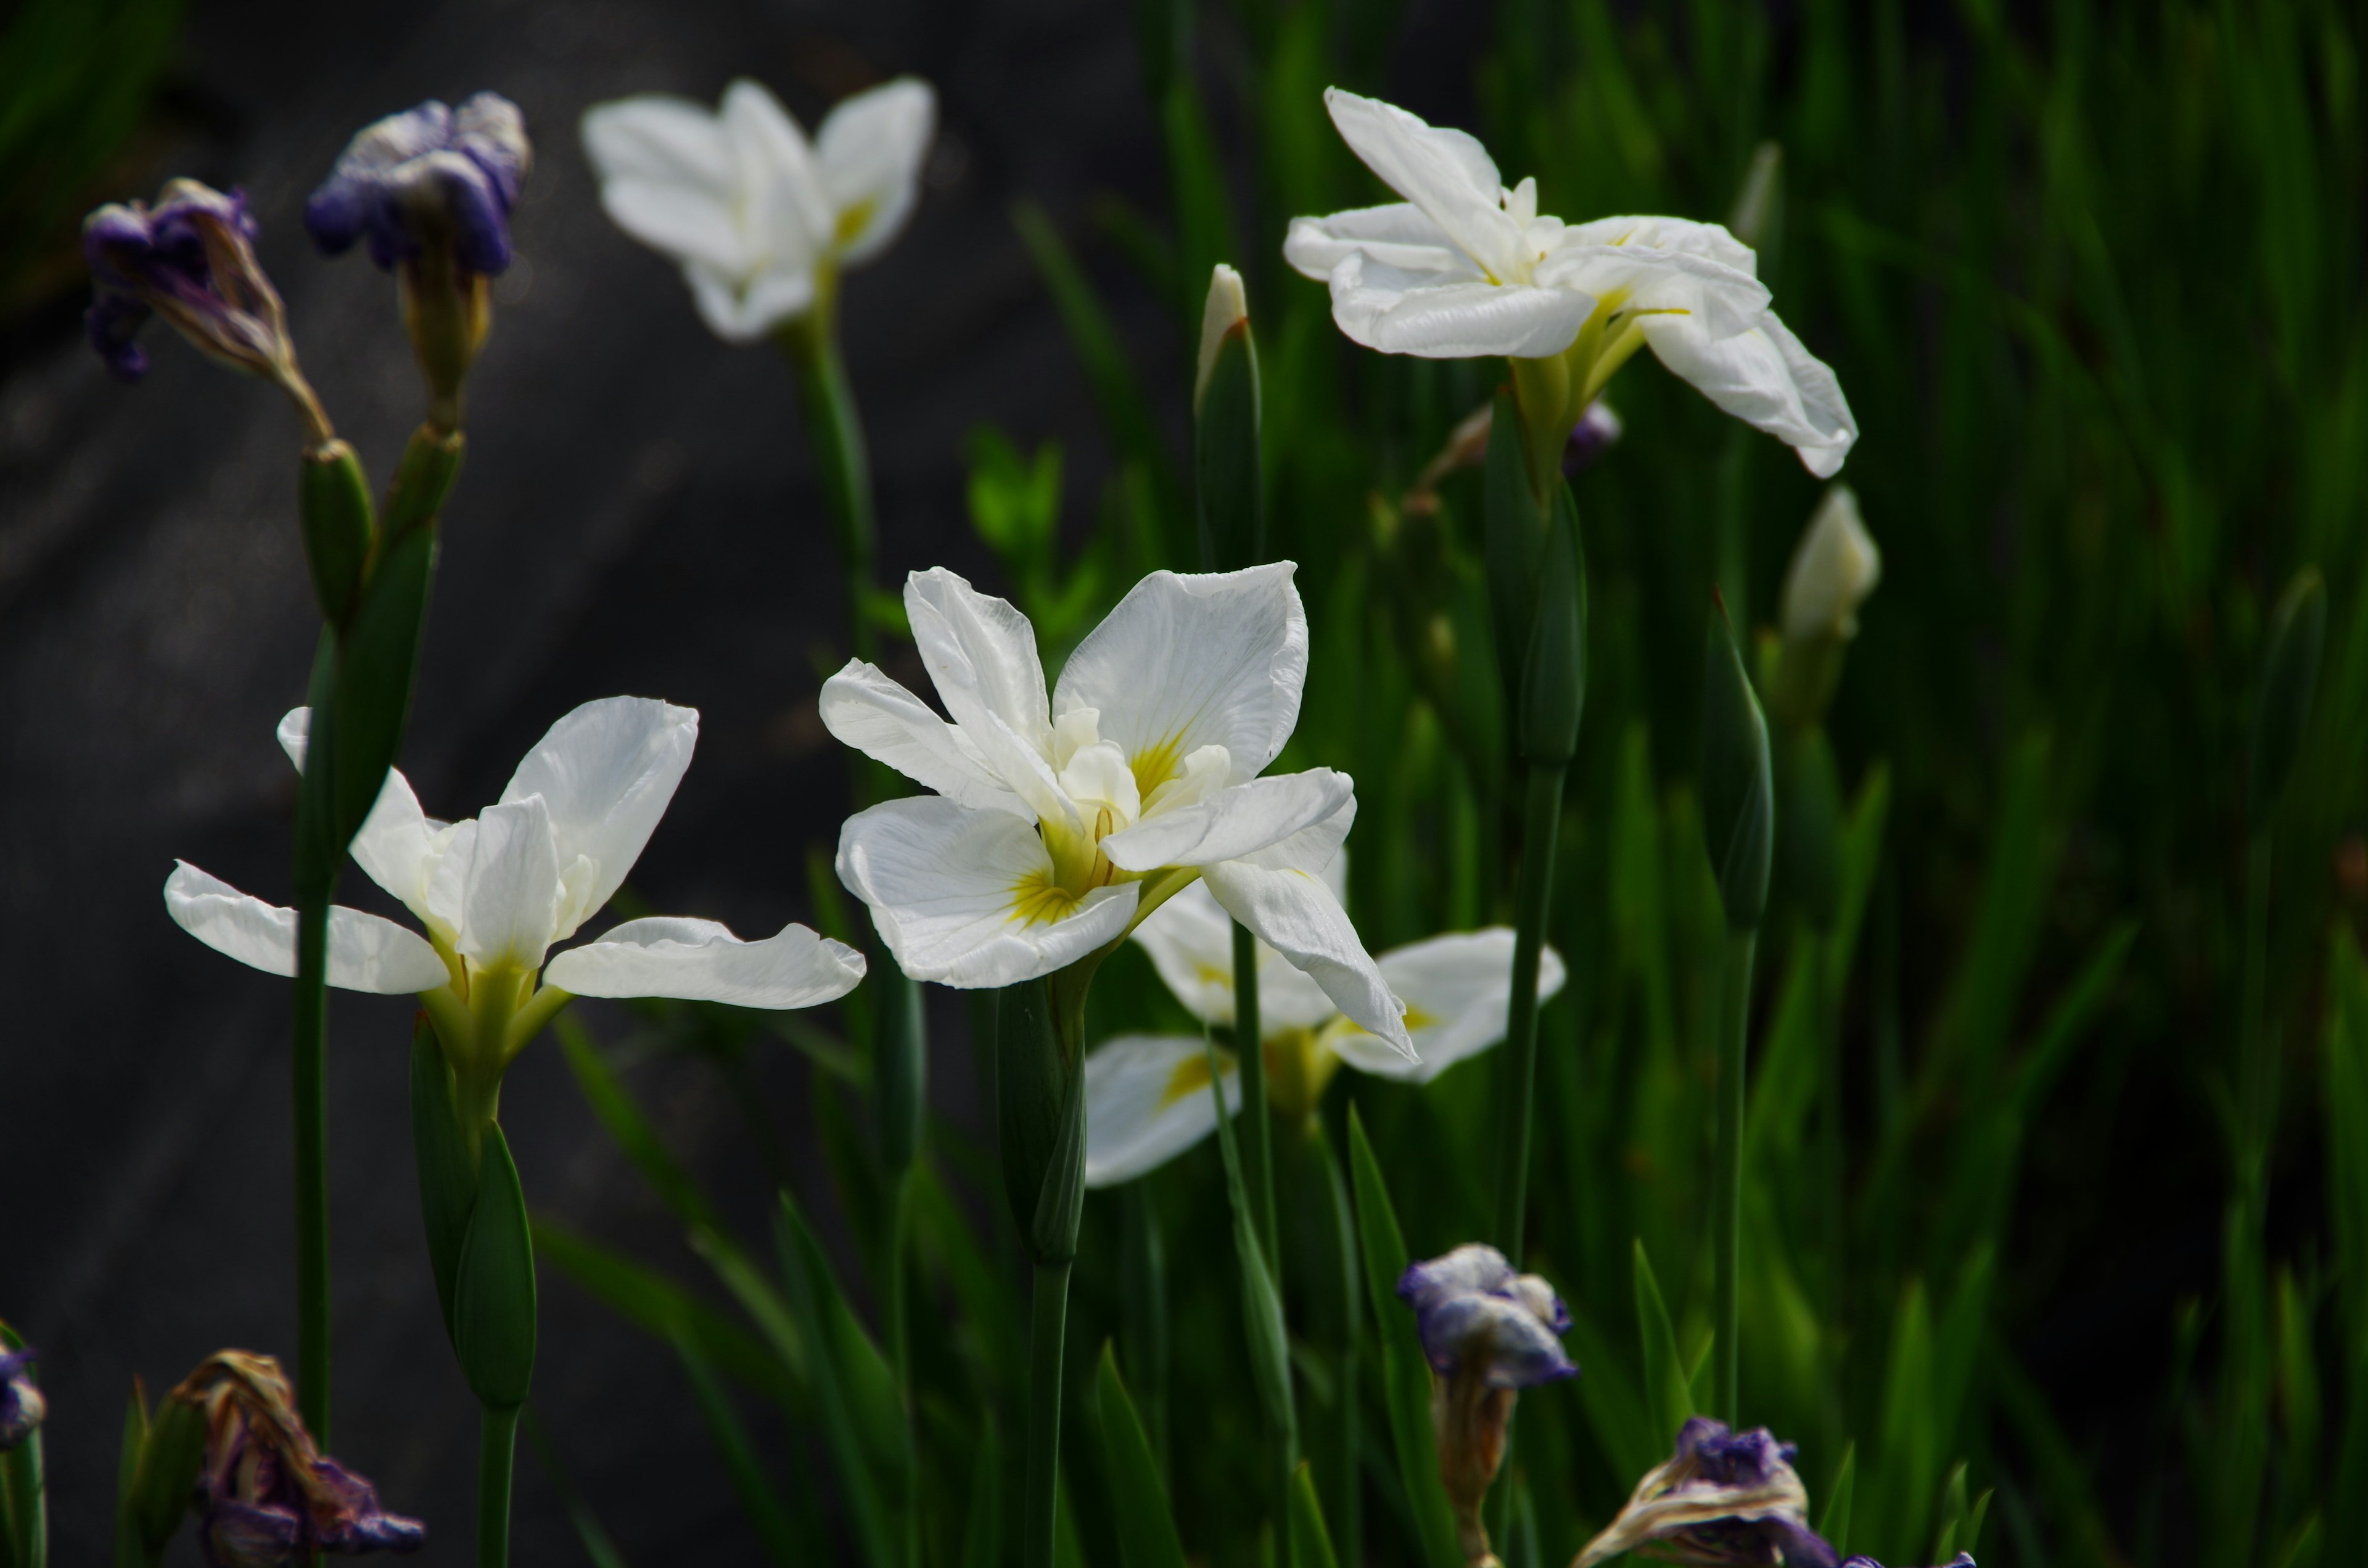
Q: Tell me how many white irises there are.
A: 5